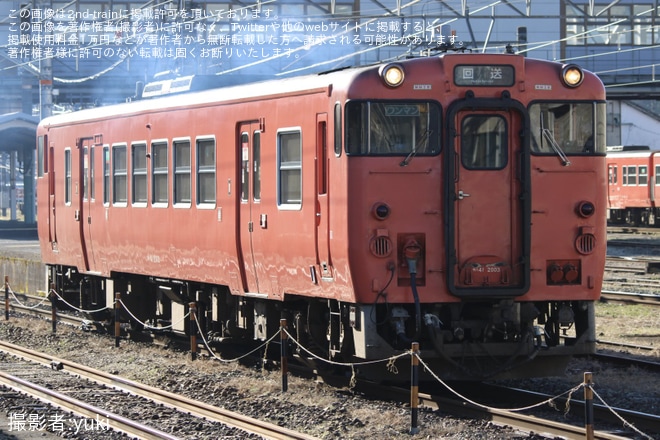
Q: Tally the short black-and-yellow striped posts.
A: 7